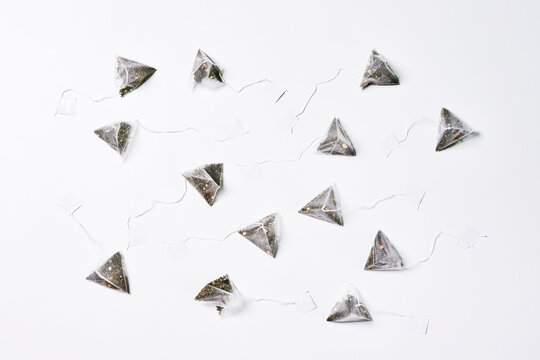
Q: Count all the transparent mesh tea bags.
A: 13